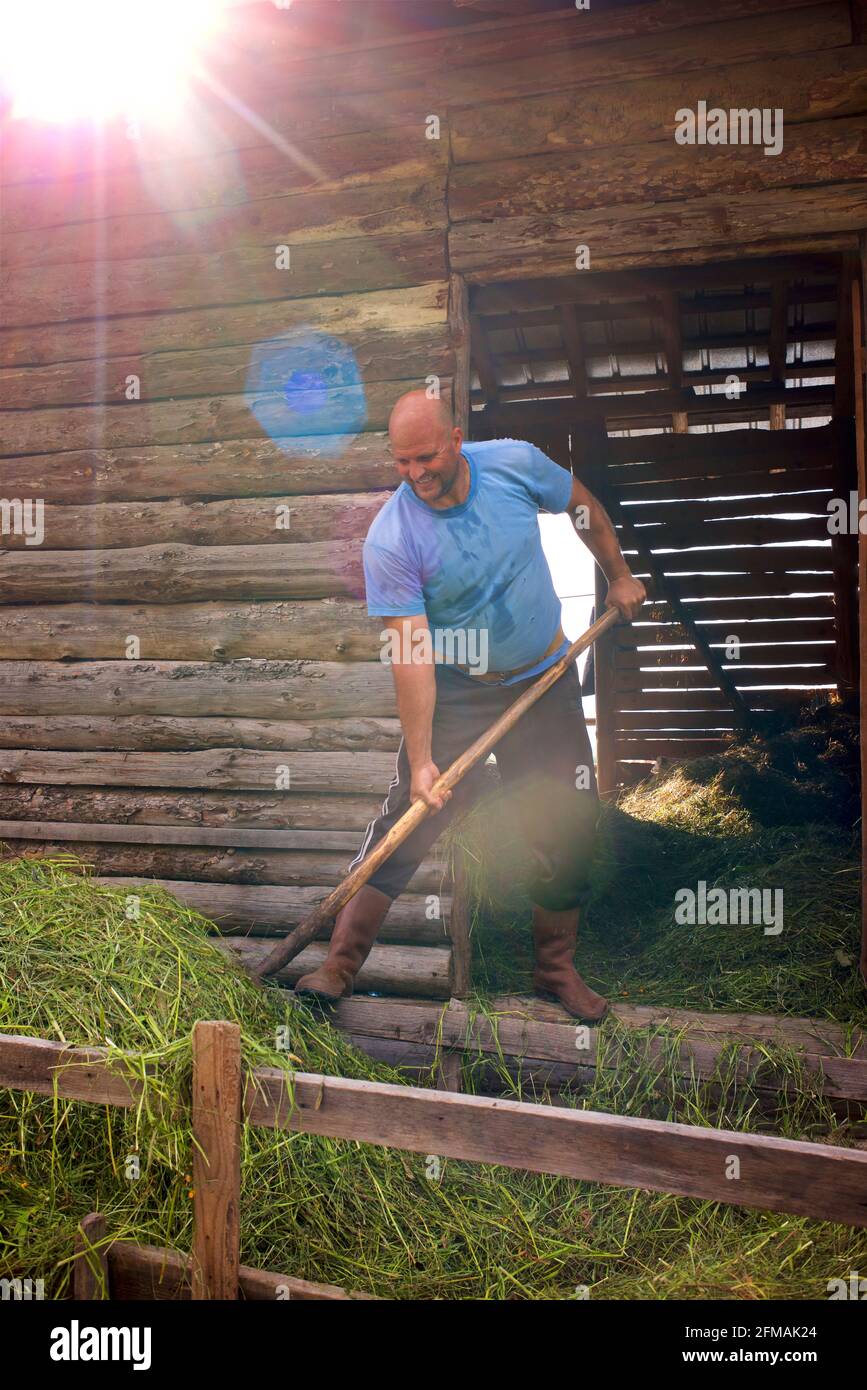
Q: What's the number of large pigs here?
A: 0